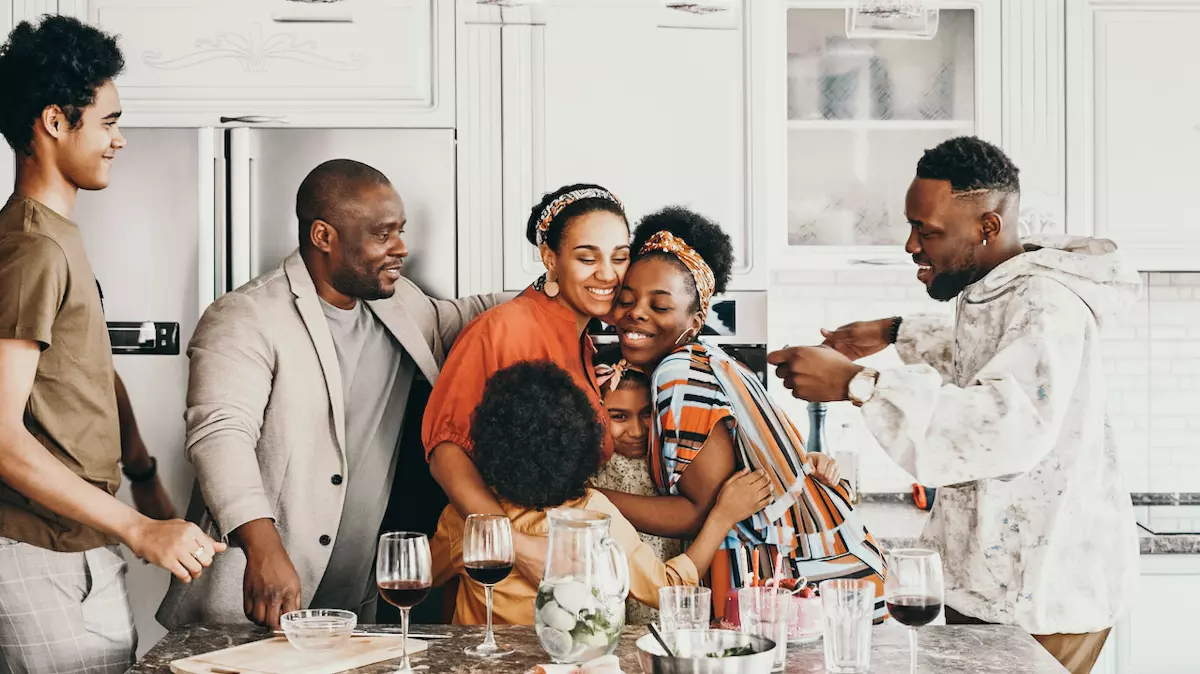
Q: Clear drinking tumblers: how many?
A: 3